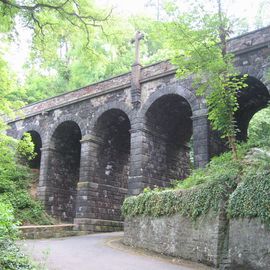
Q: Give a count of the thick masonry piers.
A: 4